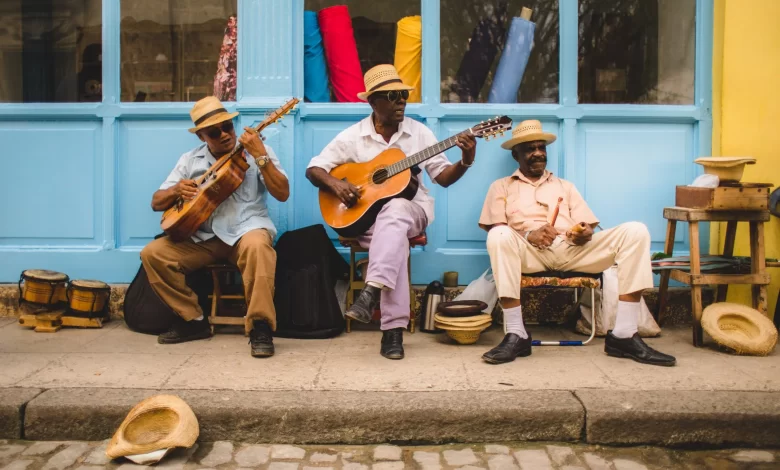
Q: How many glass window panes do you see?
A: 5